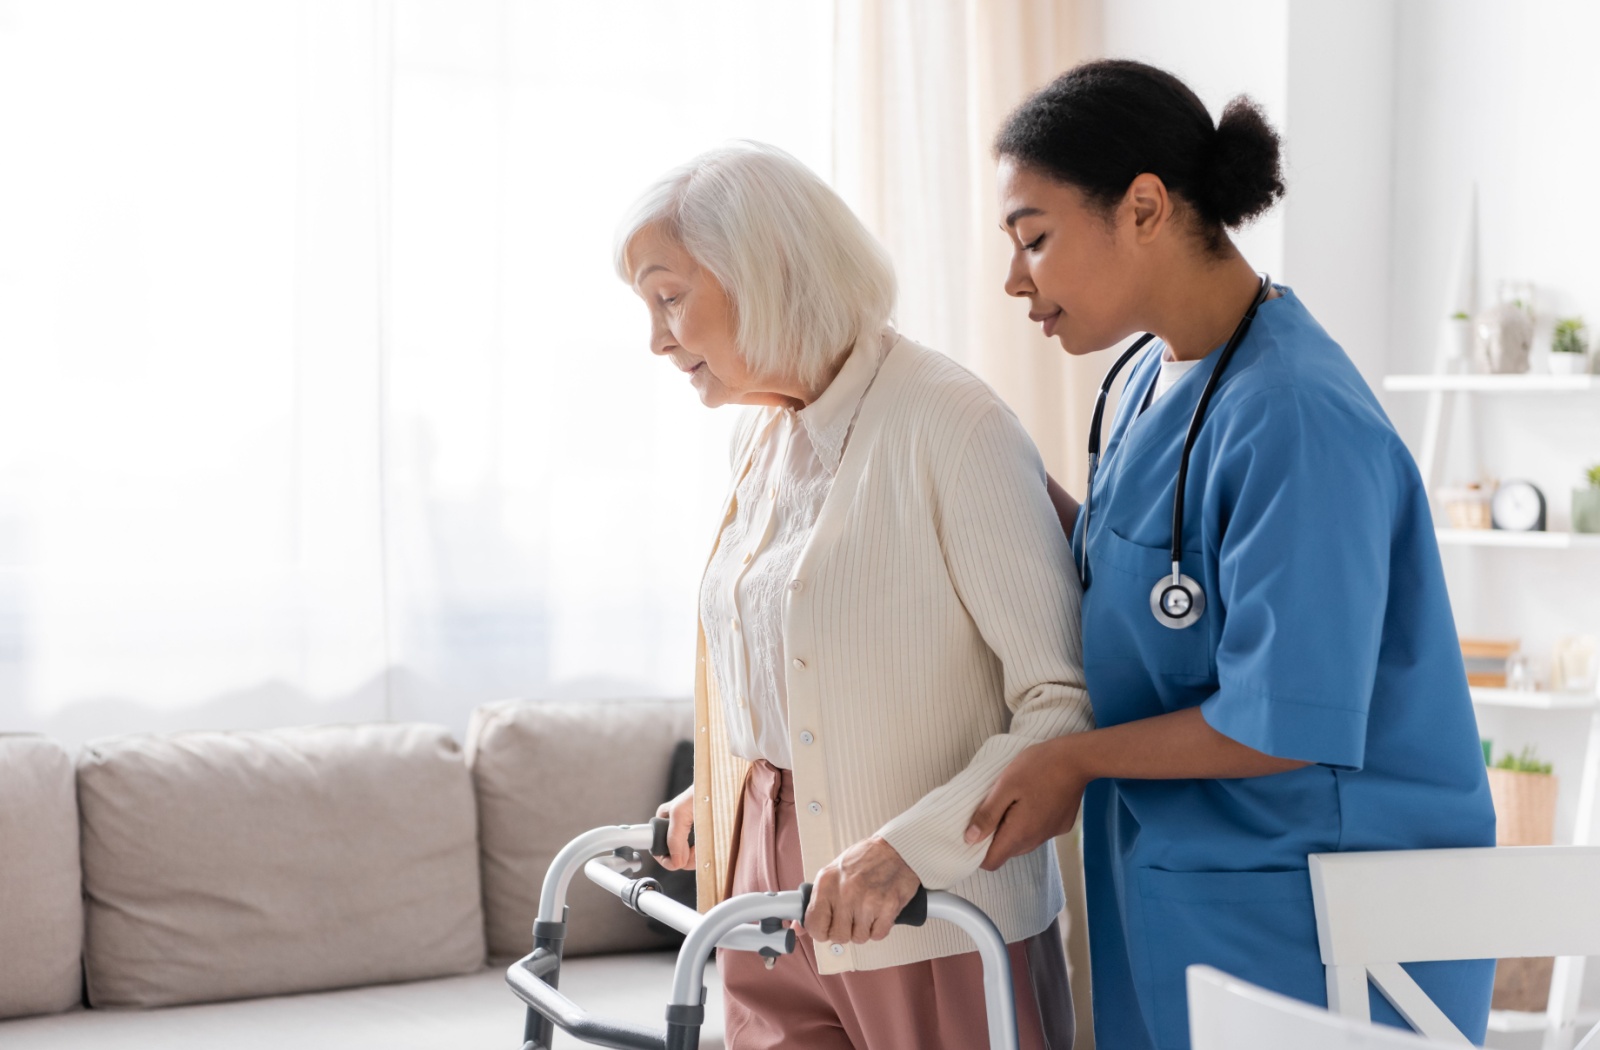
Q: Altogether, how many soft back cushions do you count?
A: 3